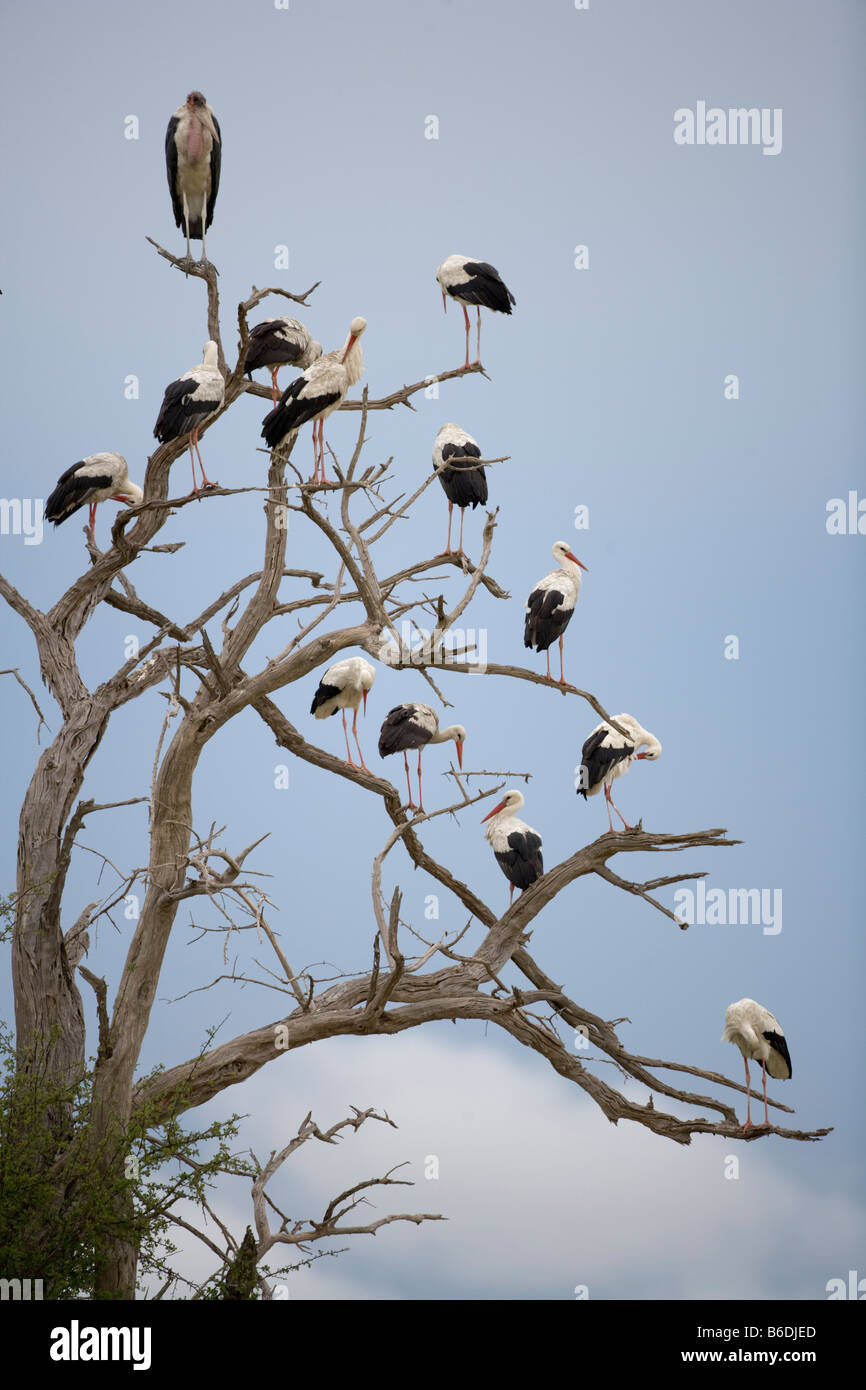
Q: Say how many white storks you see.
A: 12